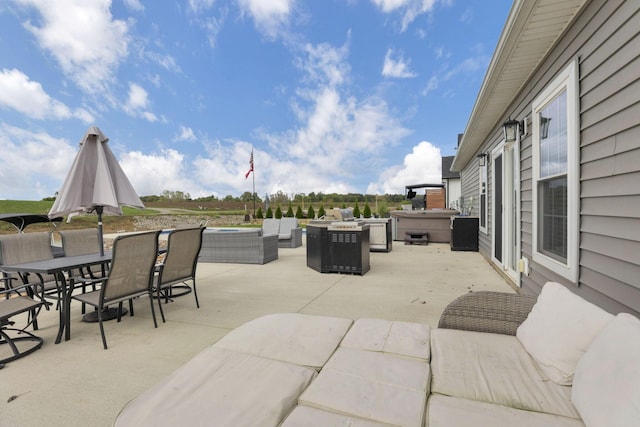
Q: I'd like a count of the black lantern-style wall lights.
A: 2